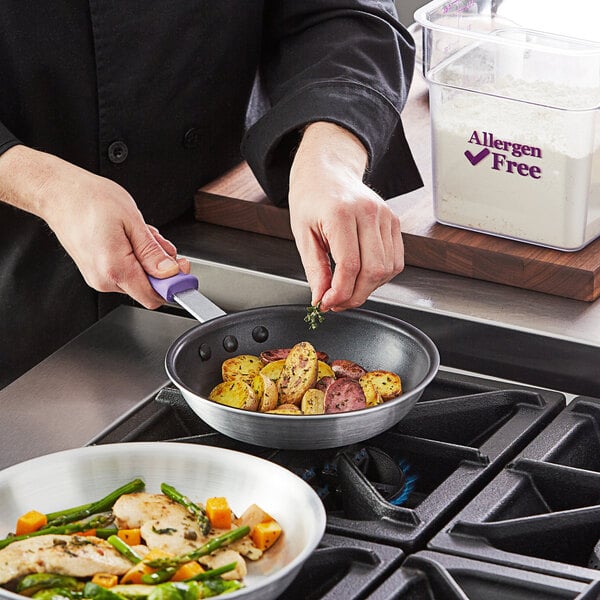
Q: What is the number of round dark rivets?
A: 3